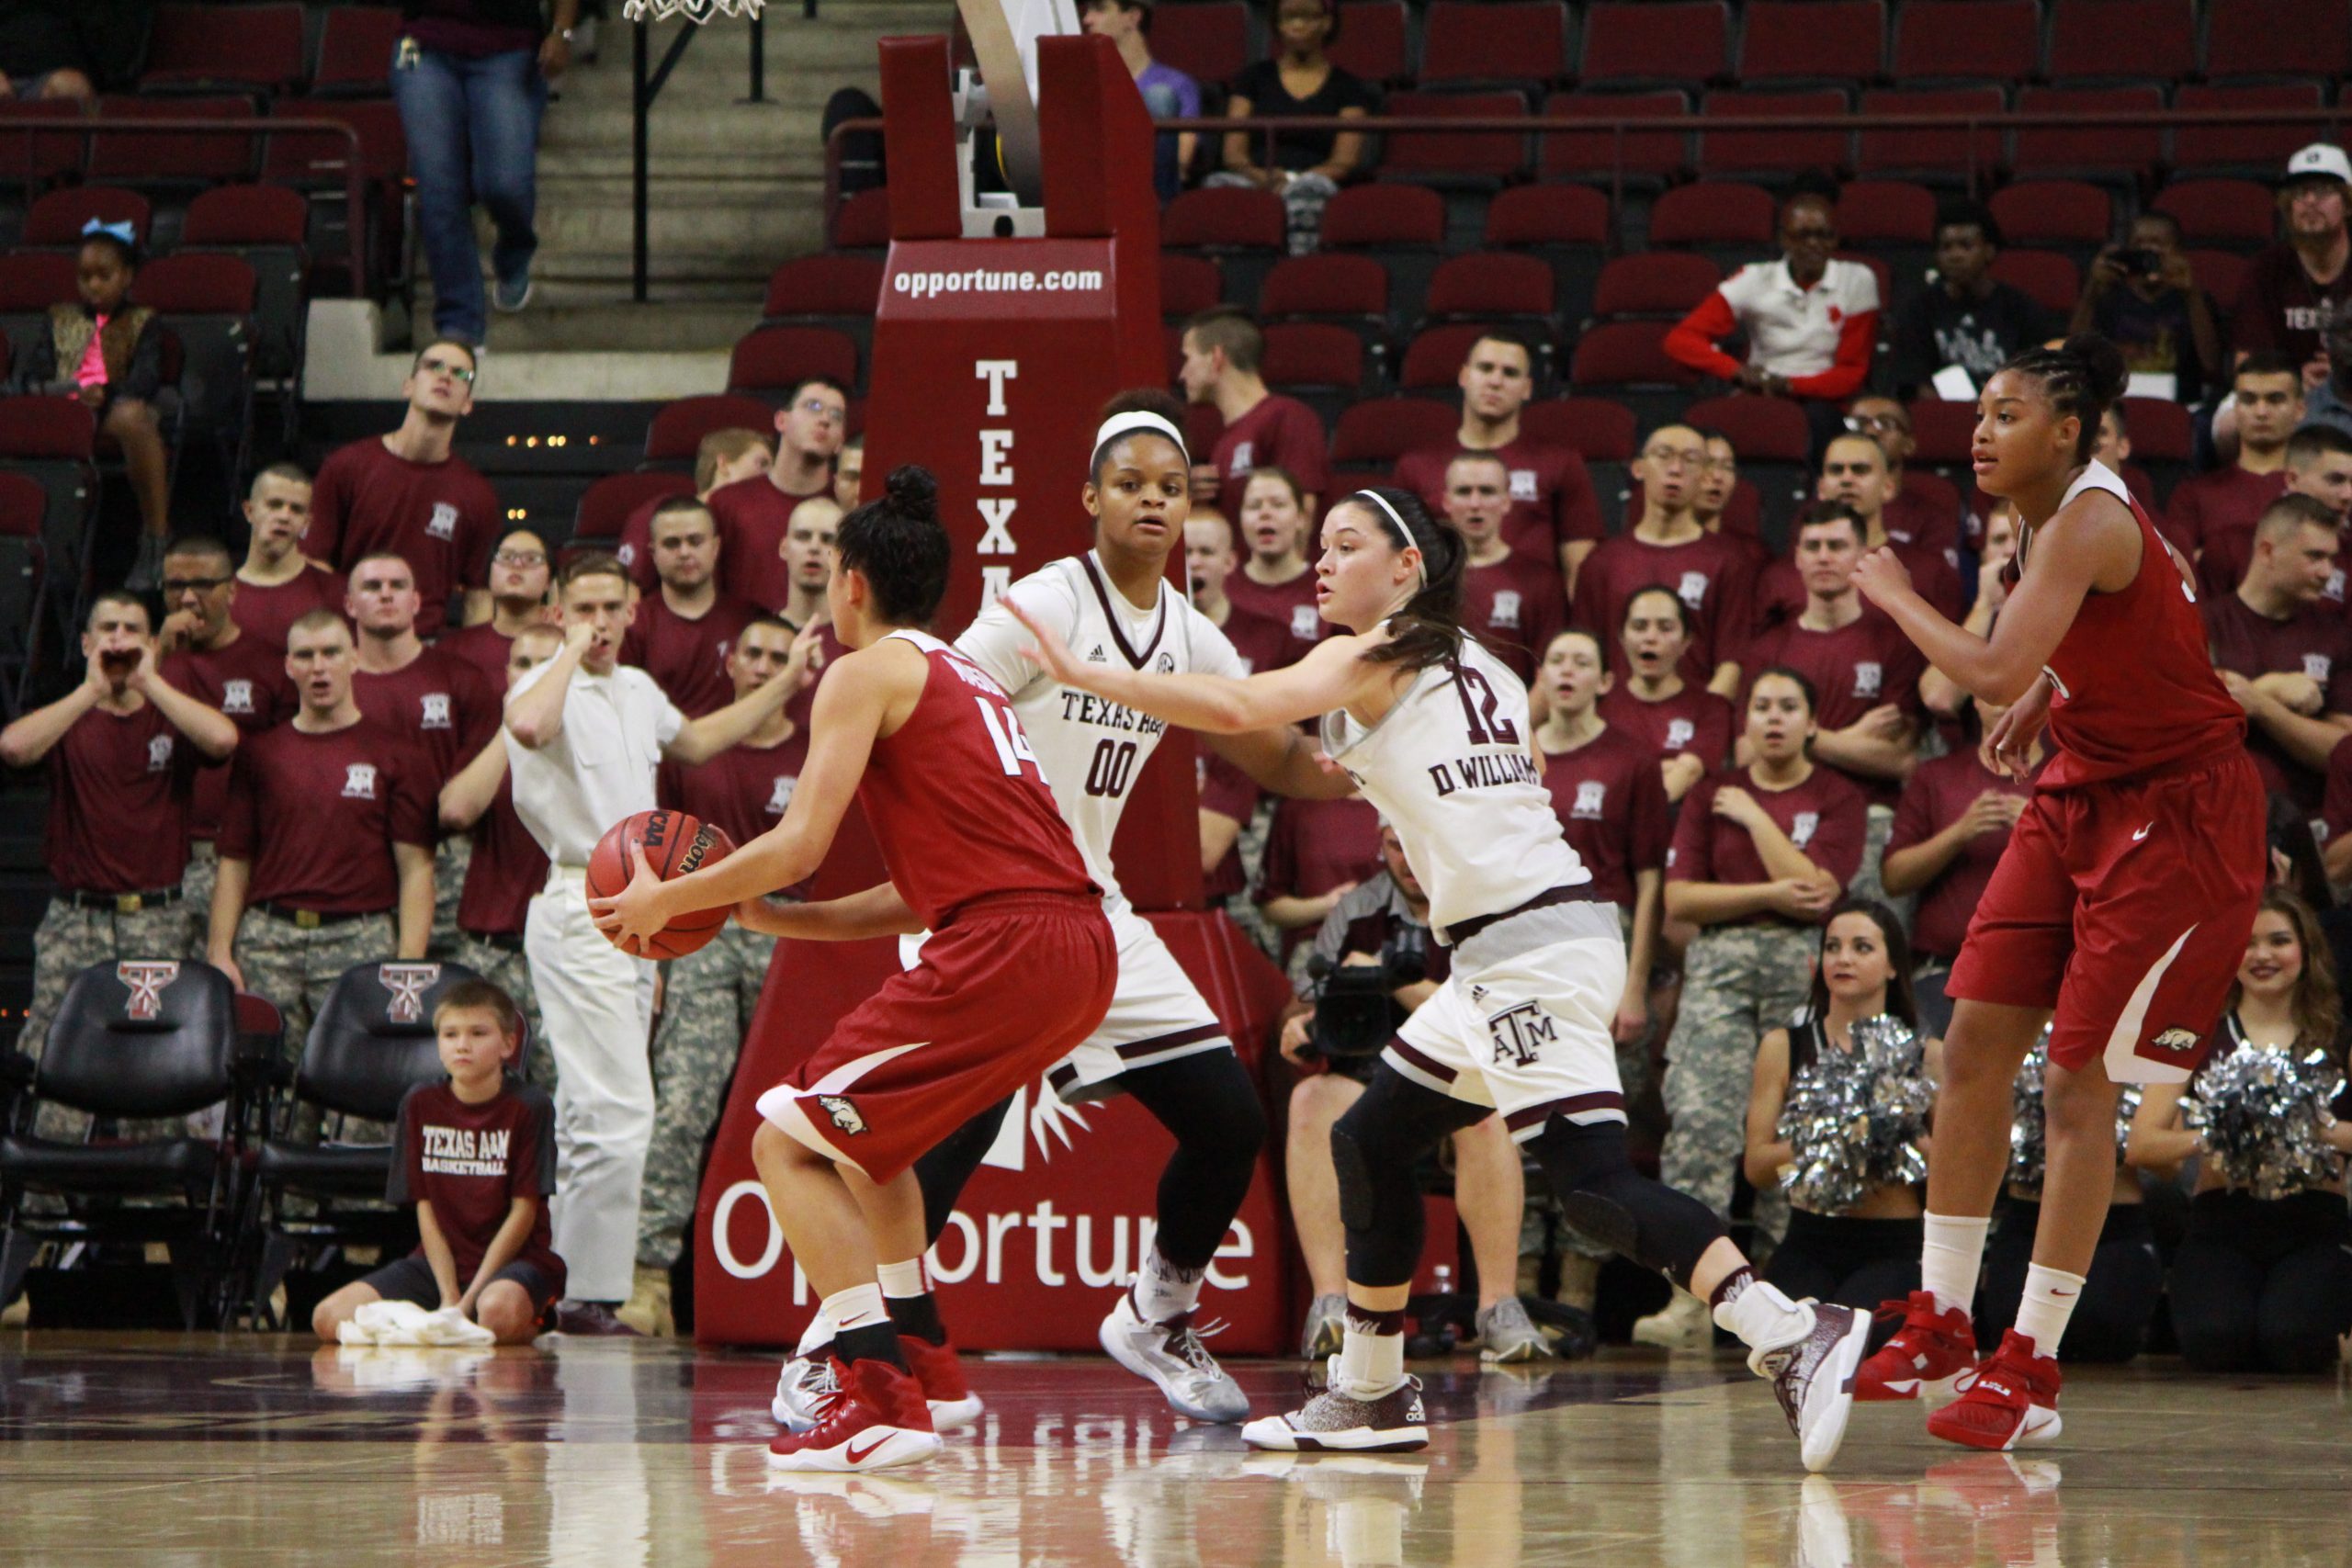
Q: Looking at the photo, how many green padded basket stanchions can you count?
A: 0